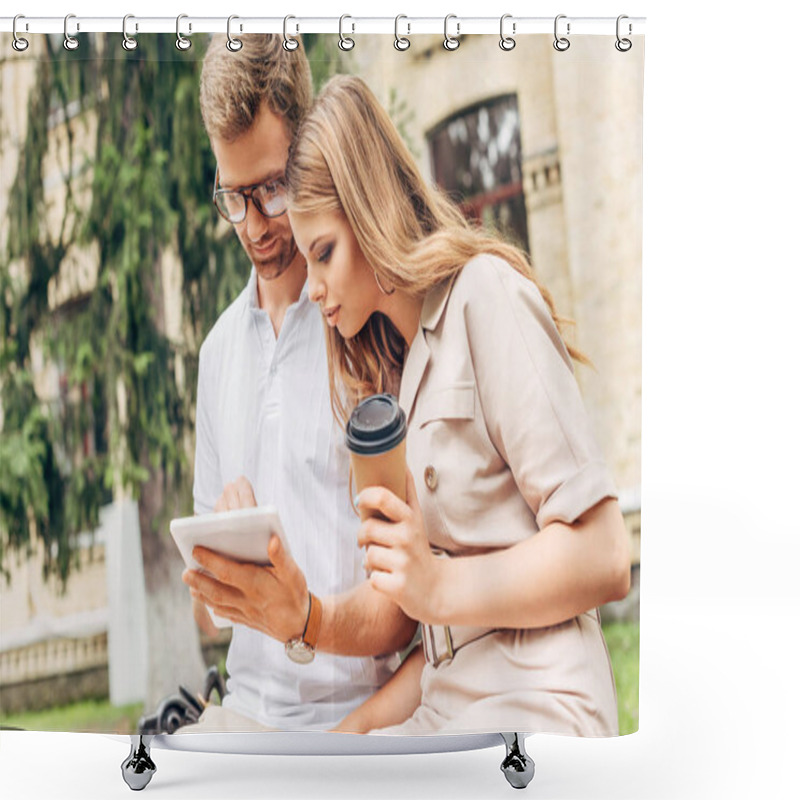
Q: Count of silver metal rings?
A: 12